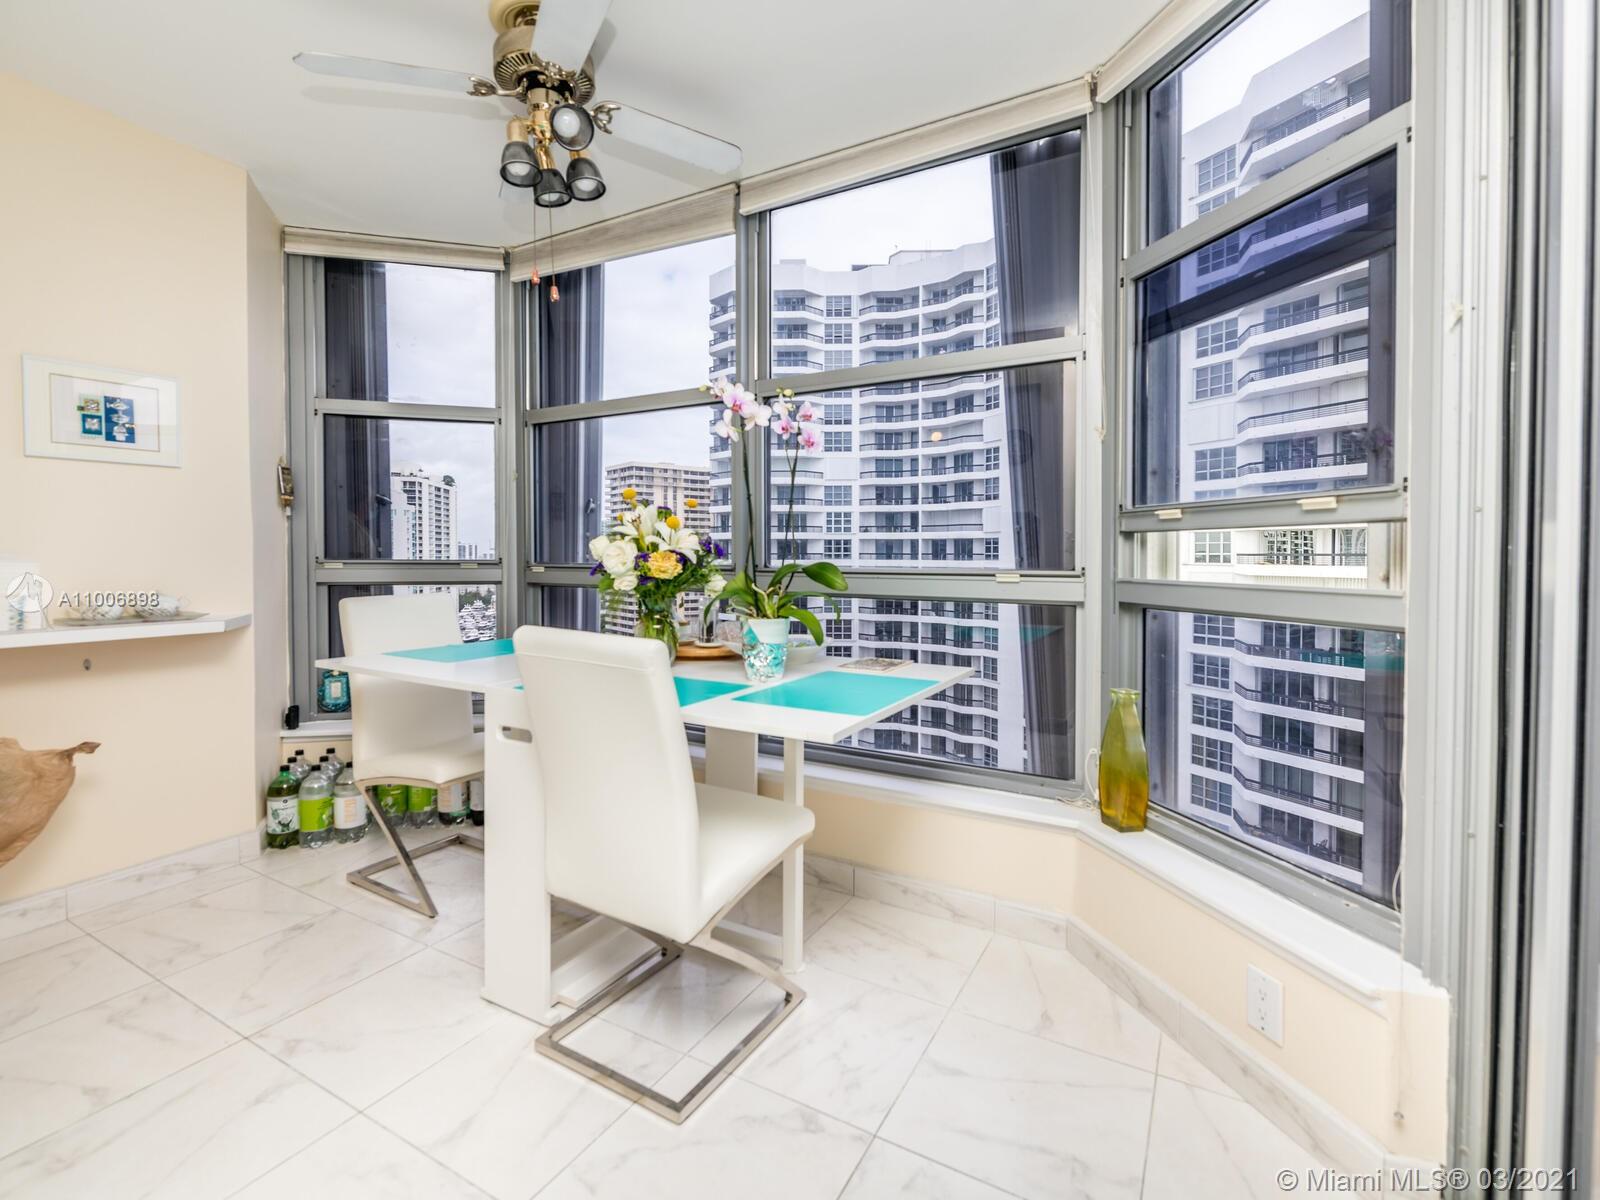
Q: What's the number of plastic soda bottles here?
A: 11